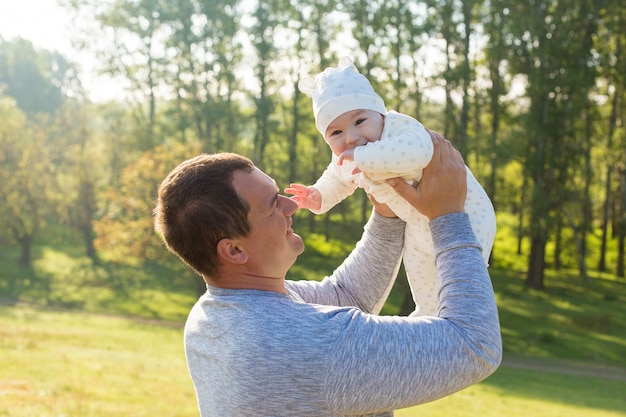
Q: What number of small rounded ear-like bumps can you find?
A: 2